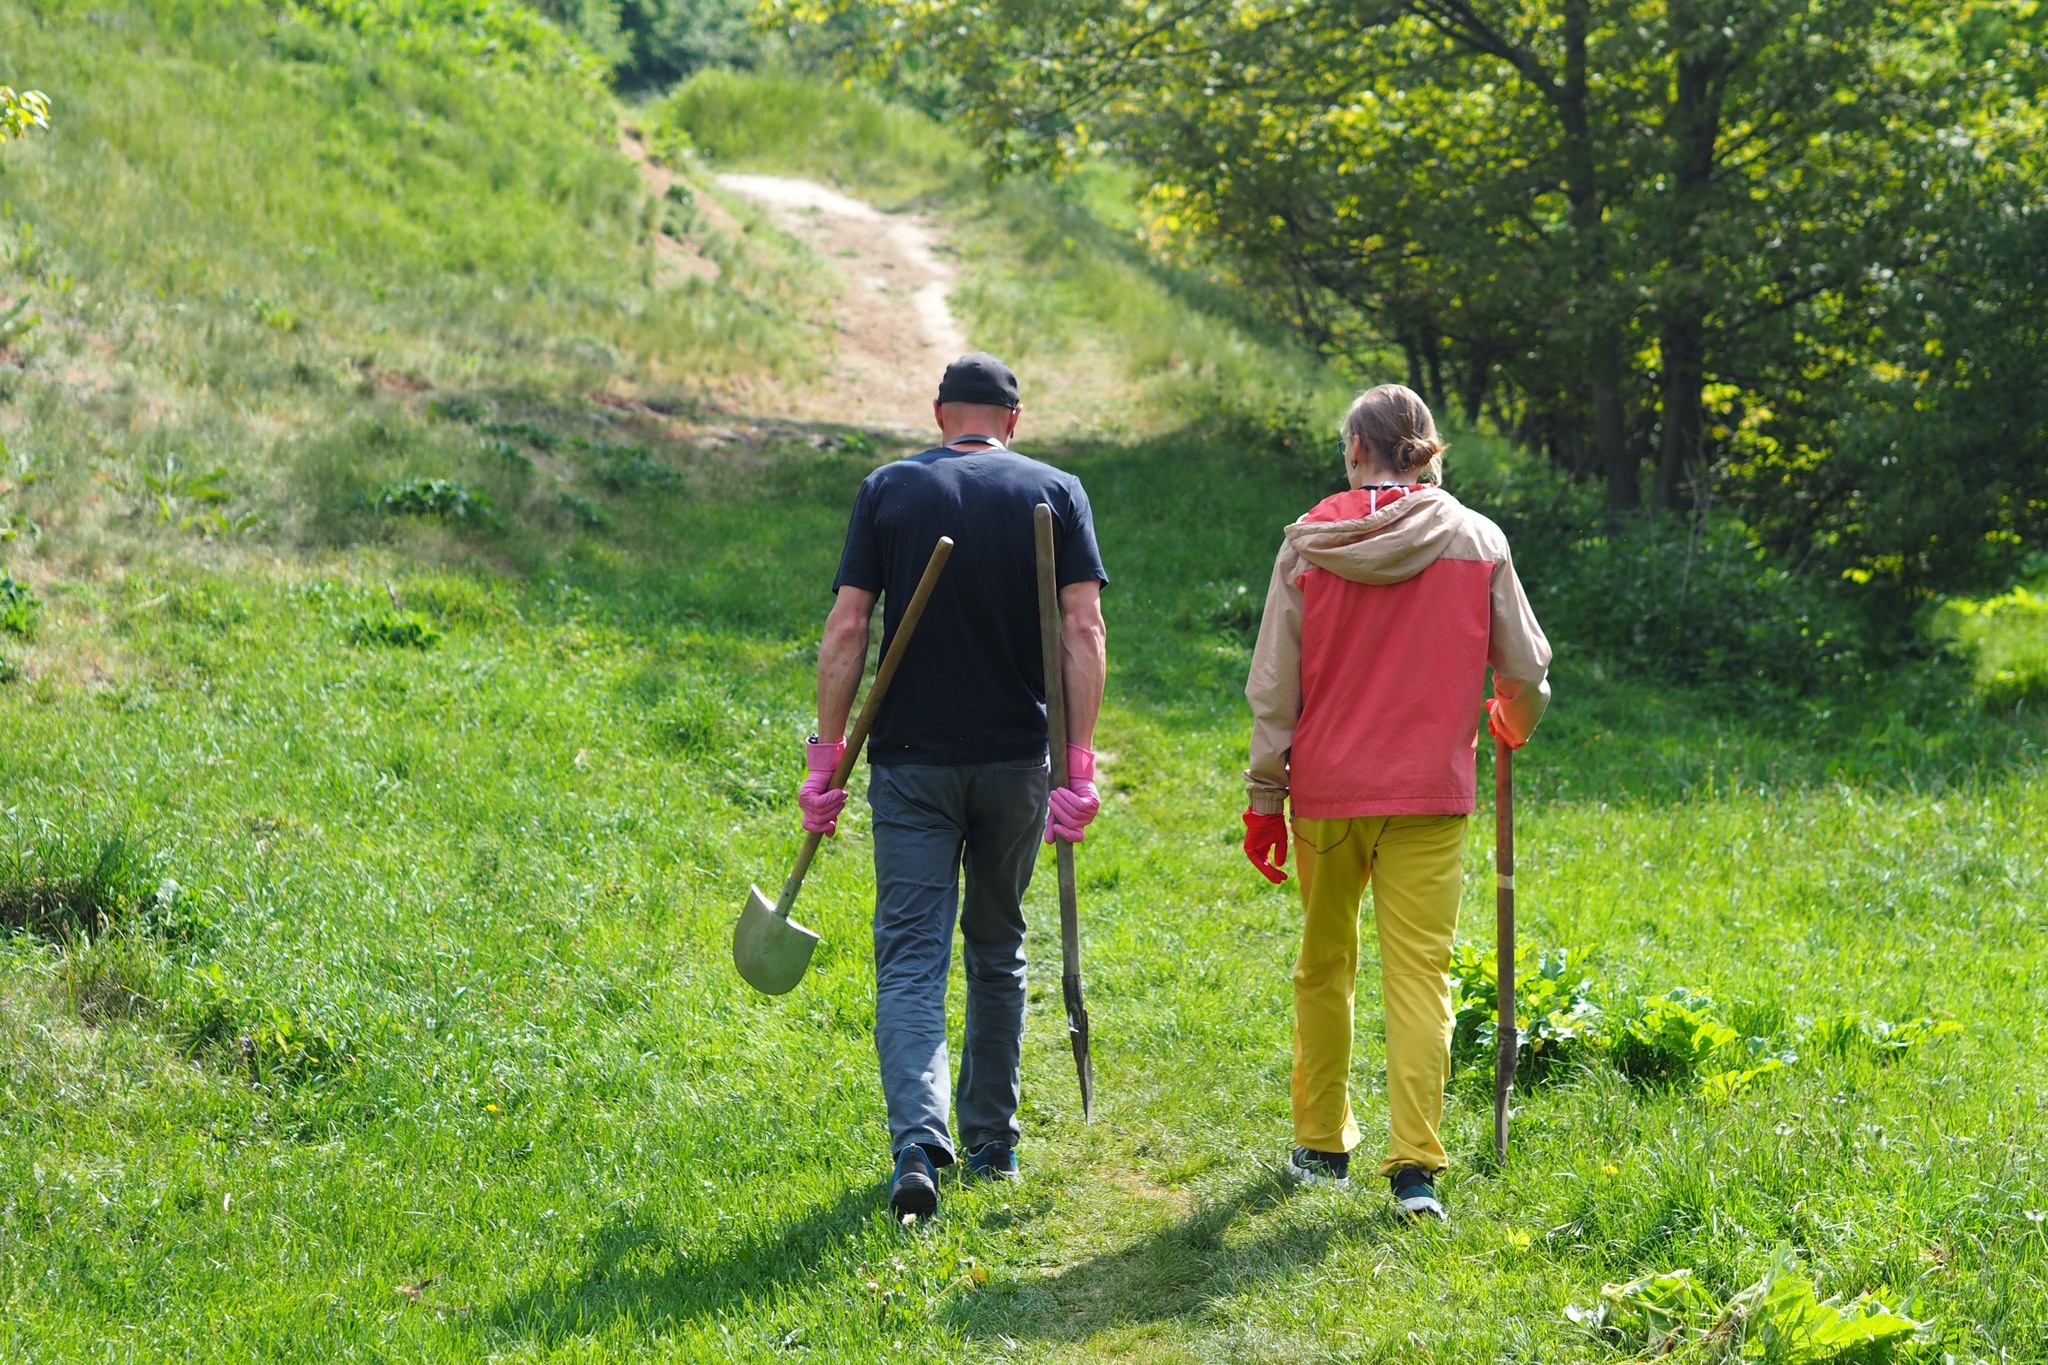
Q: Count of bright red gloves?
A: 2